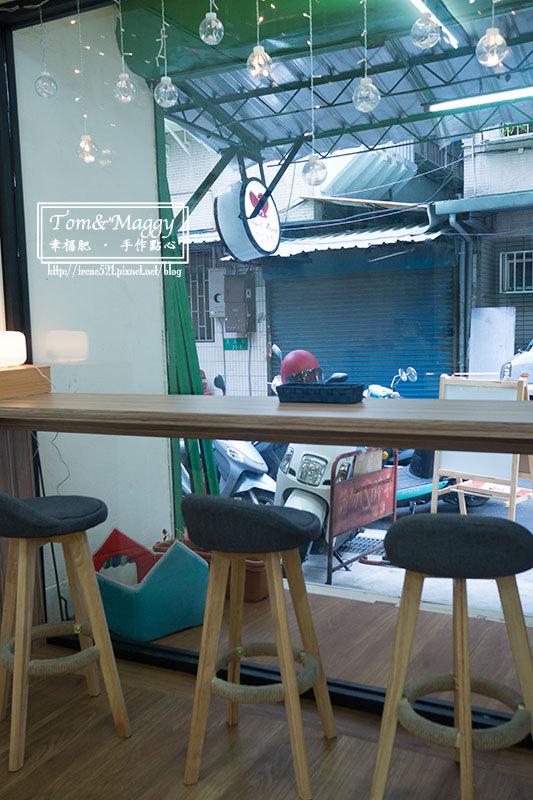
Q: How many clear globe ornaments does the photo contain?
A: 10